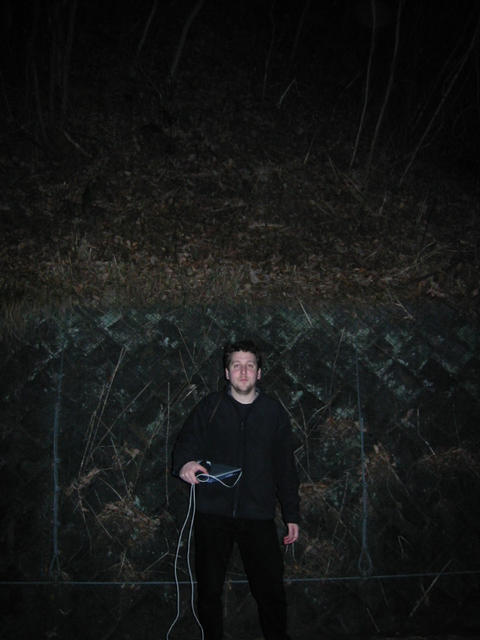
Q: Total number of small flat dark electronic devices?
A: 1